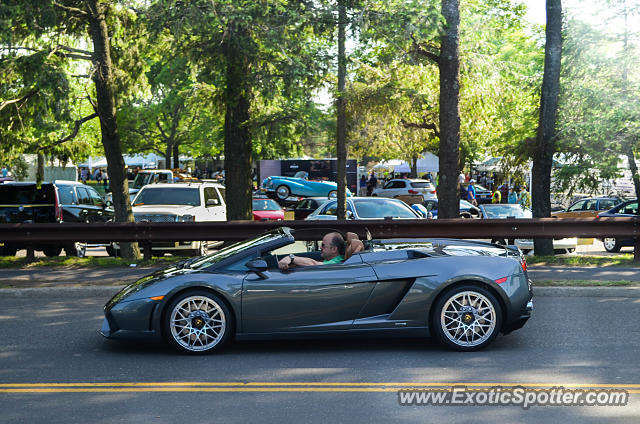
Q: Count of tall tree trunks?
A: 5